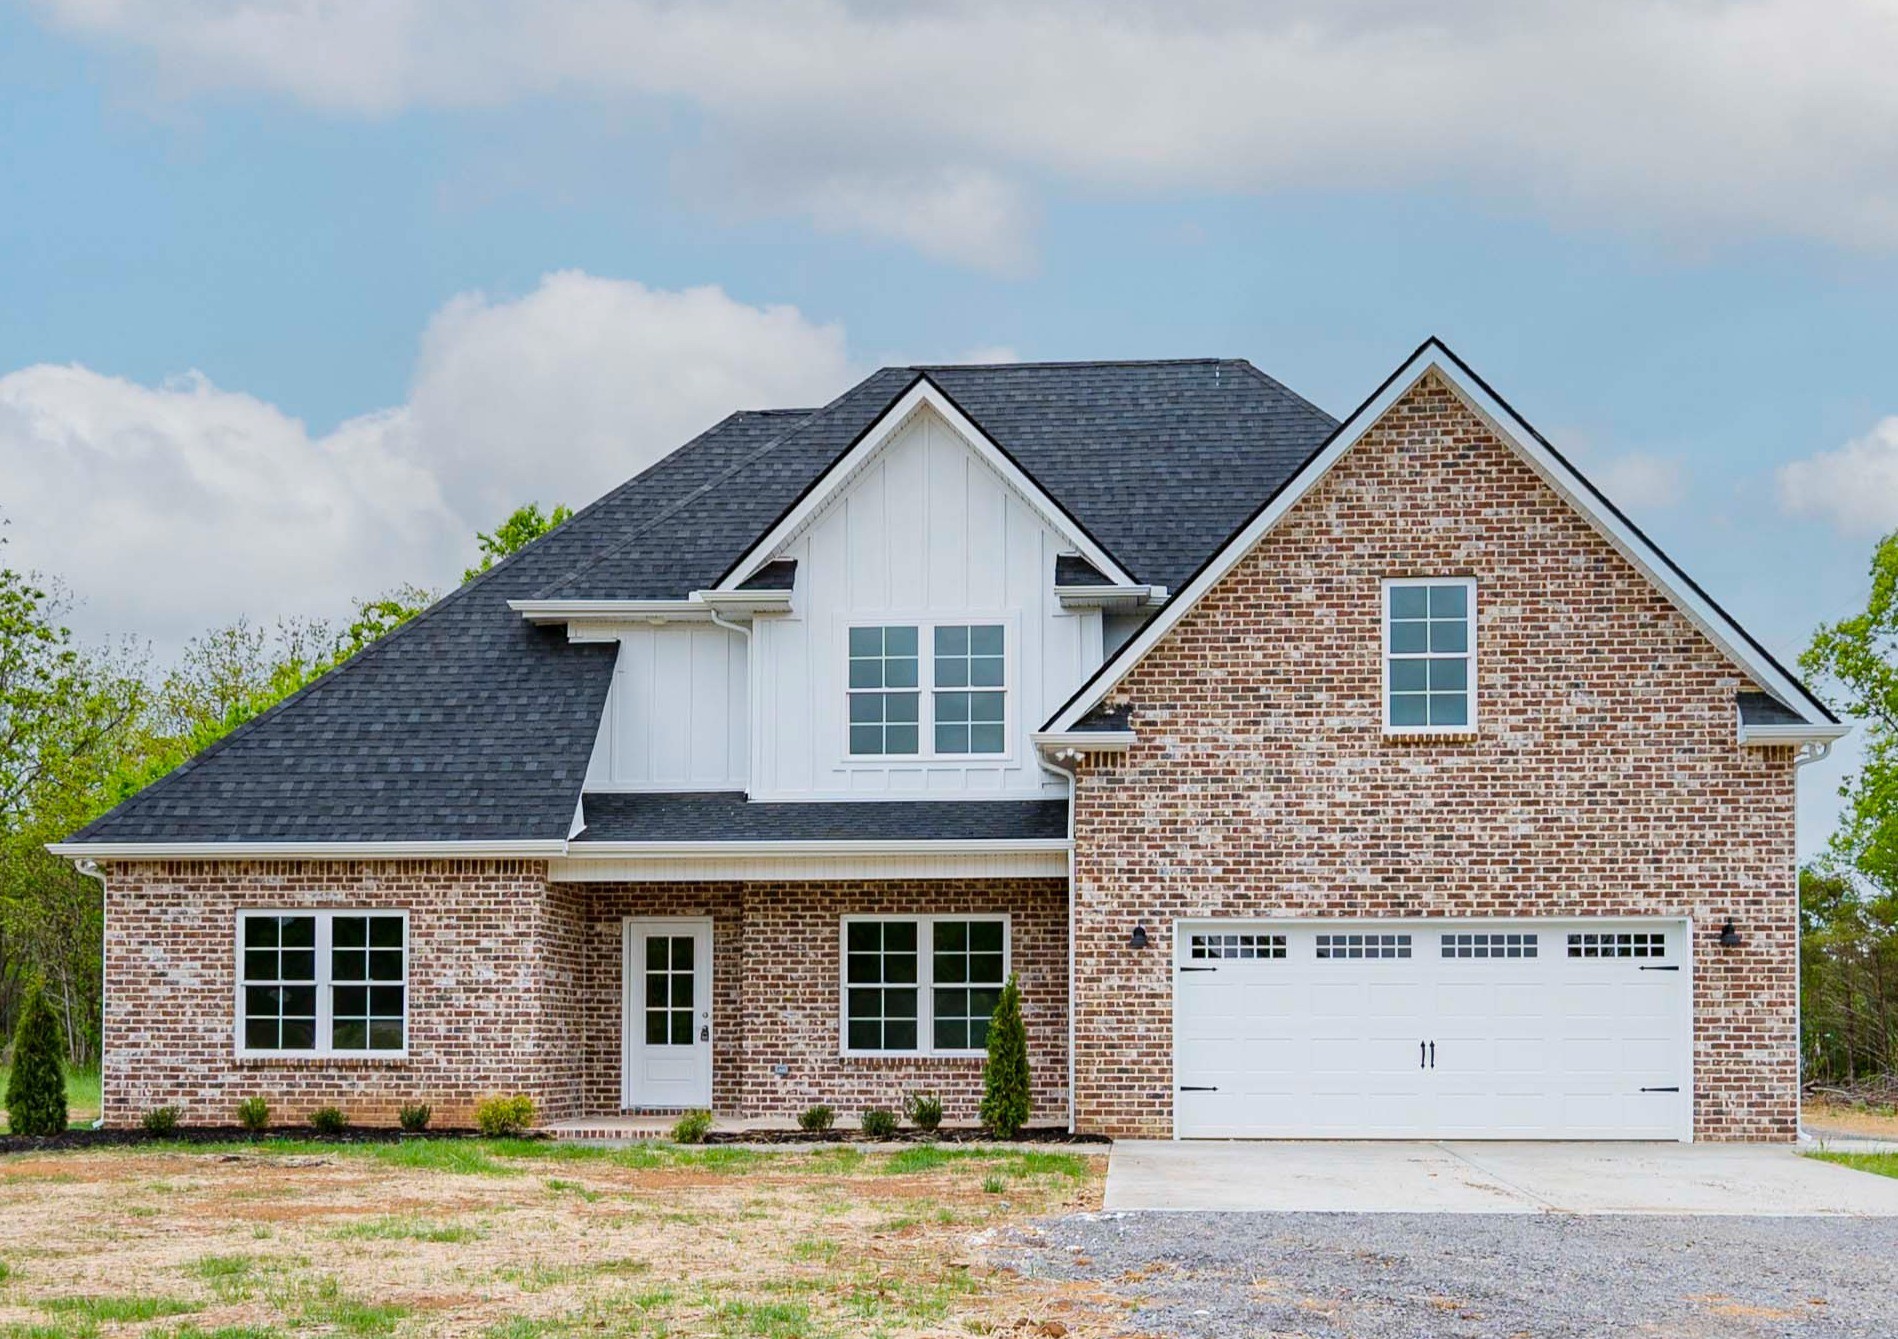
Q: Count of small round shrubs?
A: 9